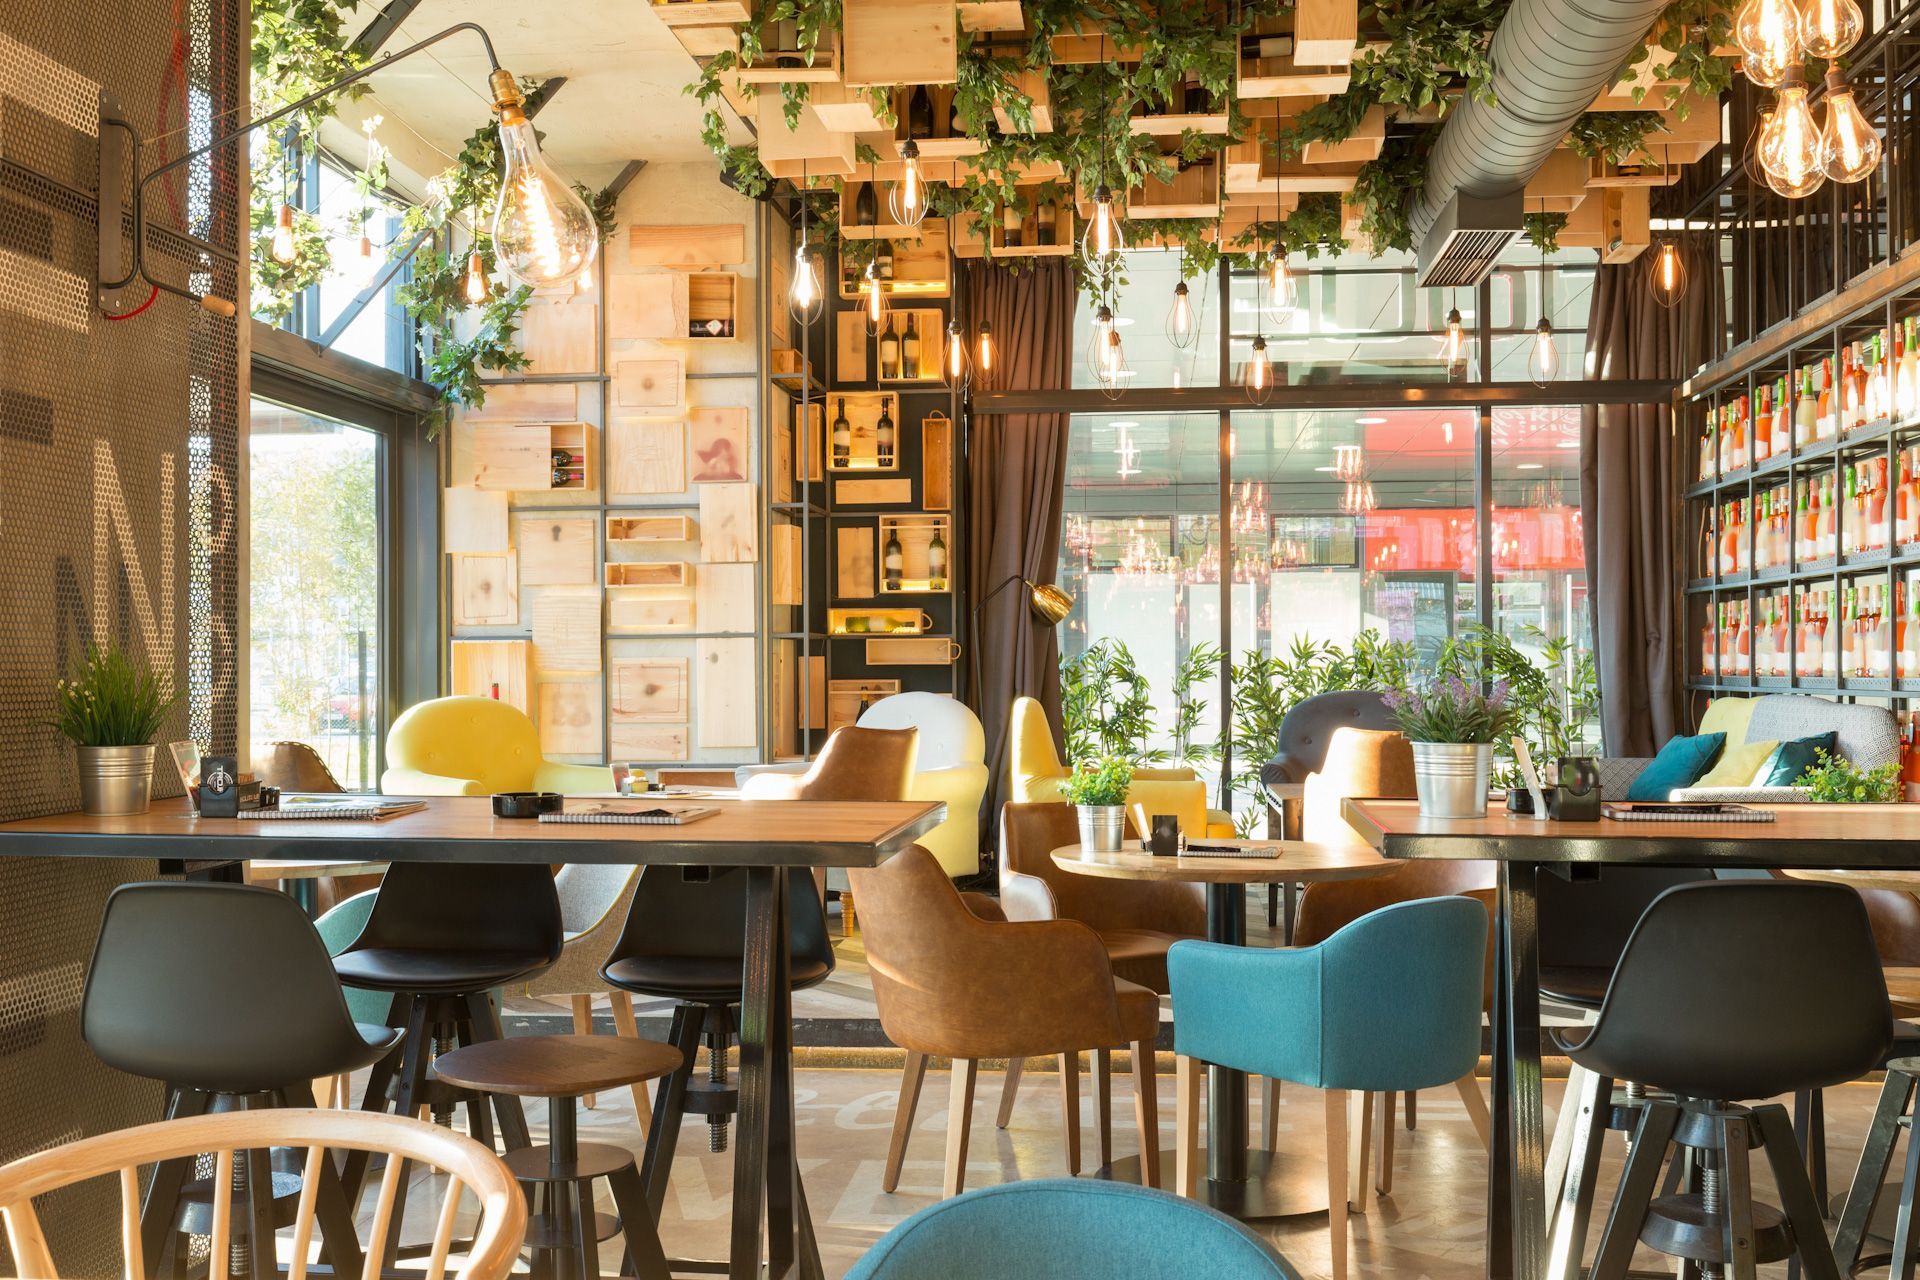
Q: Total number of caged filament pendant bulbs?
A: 14